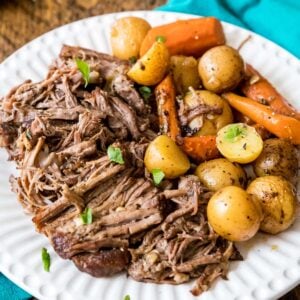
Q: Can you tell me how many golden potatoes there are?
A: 11